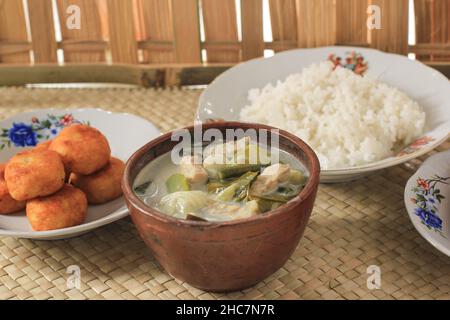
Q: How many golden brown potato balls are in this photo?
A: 6